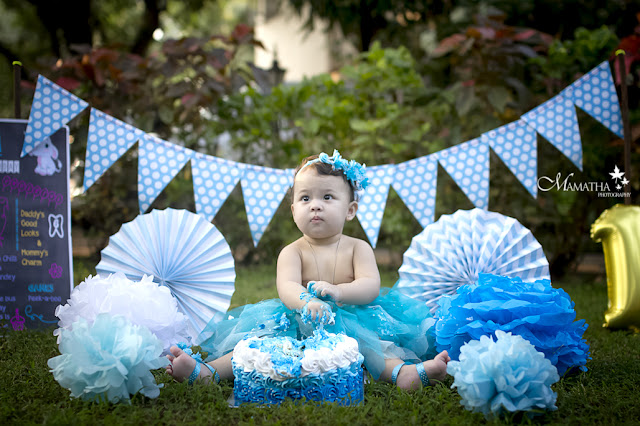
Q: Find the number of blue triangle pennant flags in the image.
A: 11